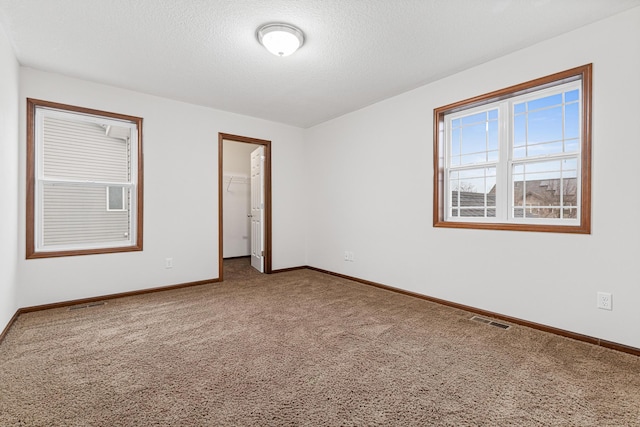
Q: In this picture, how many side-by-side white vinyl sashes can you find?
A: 2